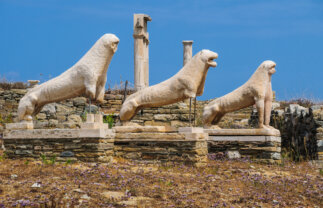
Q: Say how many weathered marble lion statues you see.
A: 3